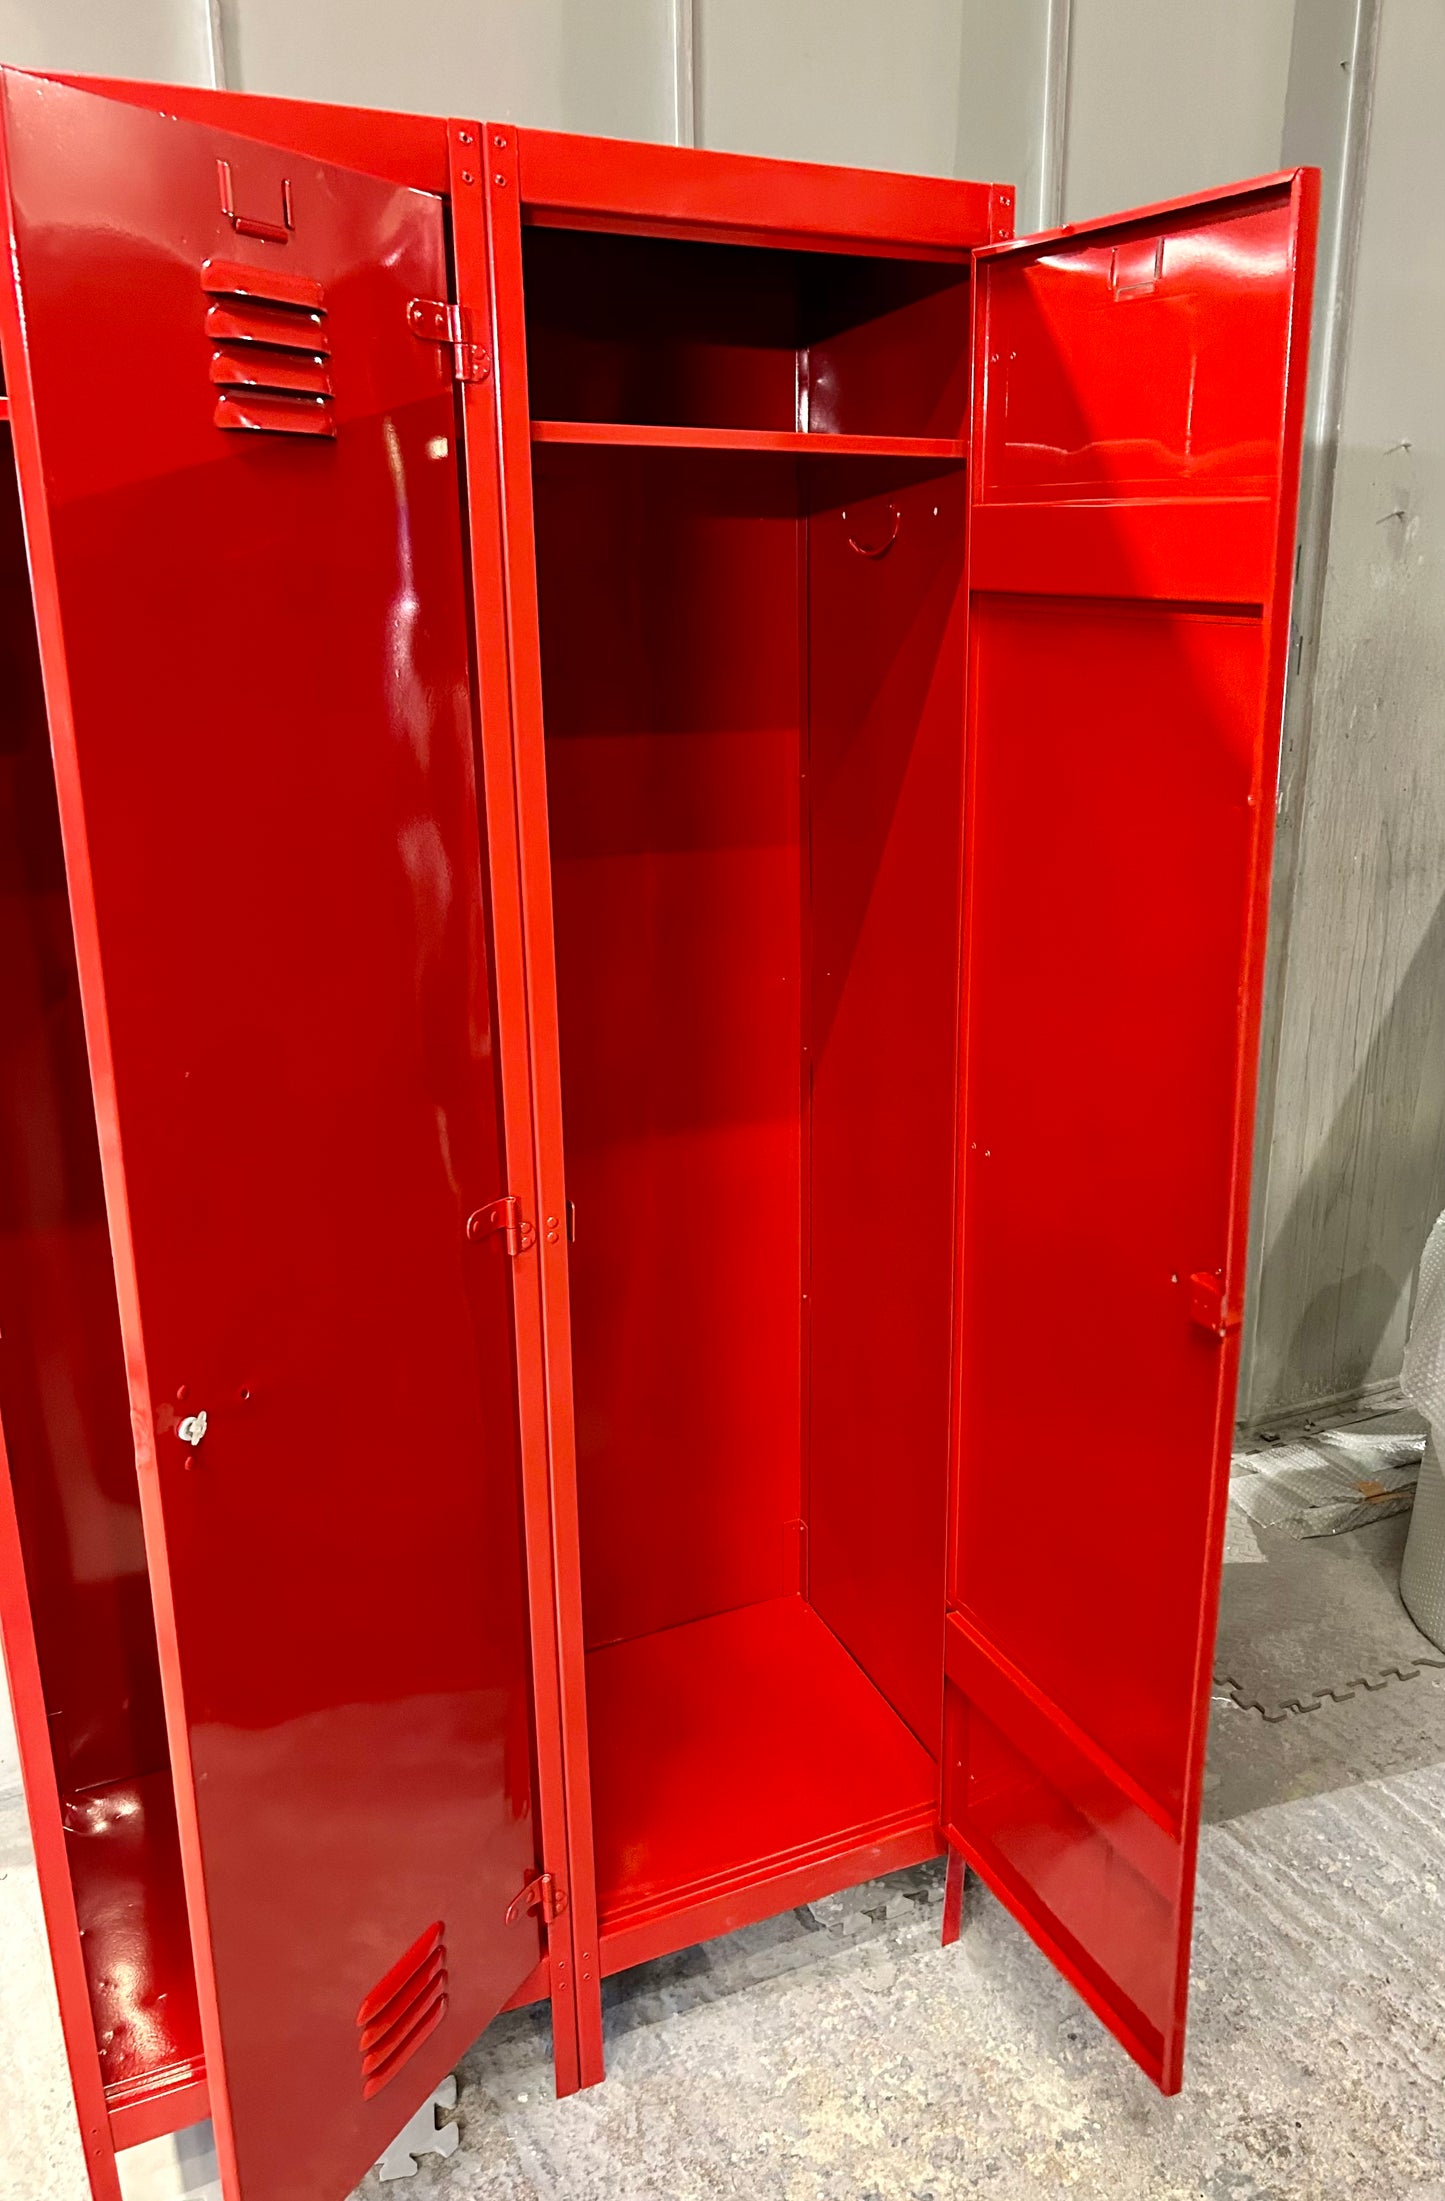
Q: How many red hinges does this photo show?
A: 3